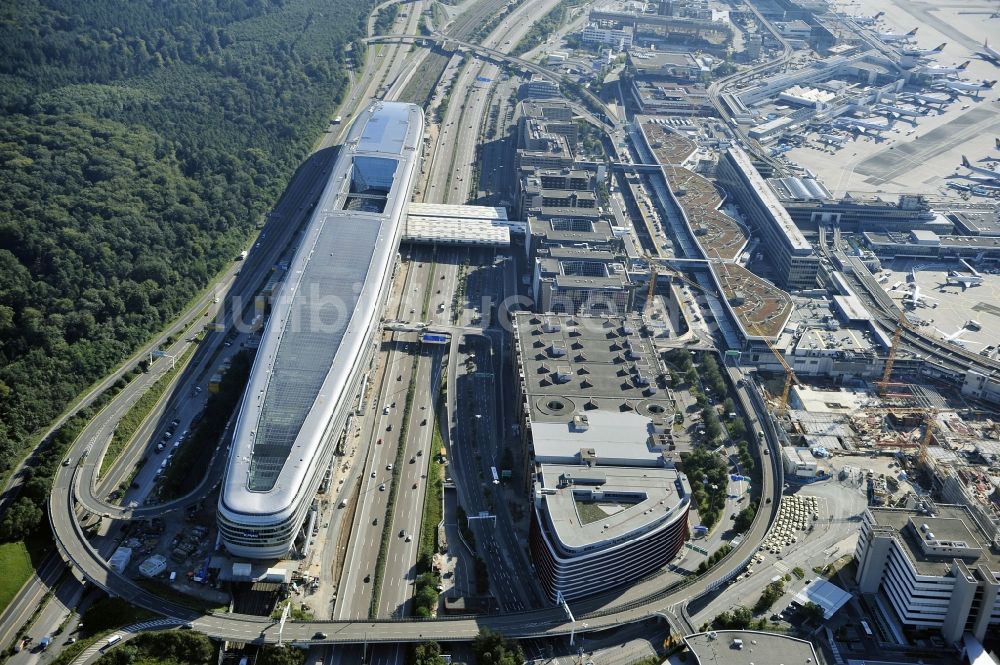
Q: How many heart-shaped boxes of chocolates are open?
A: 0